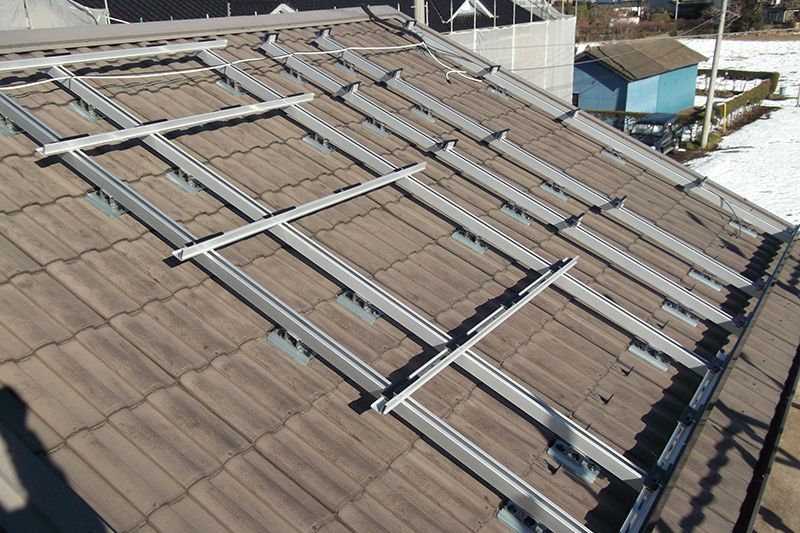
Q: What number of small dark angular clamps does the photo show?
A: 12